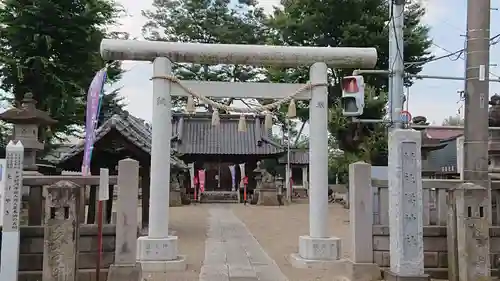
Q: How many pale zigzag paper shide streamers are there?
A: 0